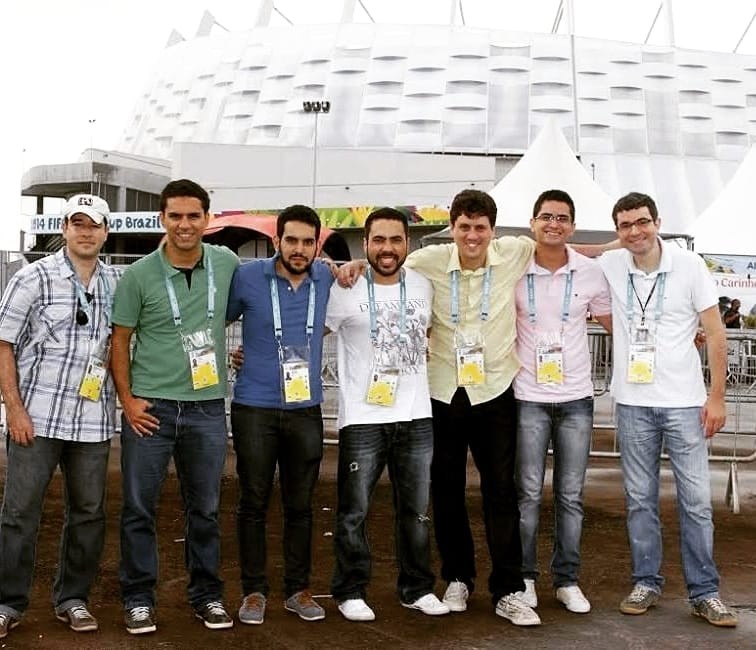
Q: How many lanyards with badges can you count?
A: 7